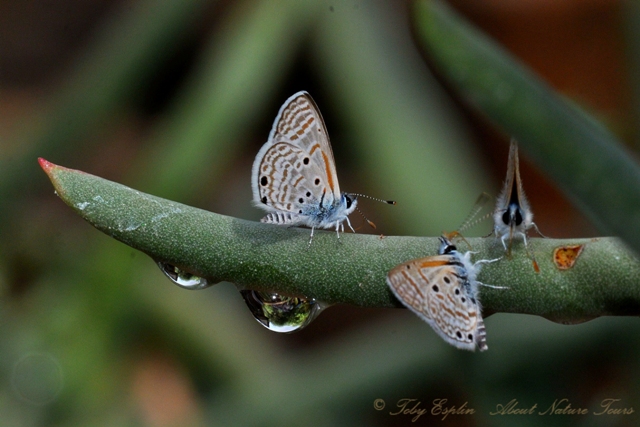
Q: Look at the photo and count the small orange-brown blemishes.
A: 1